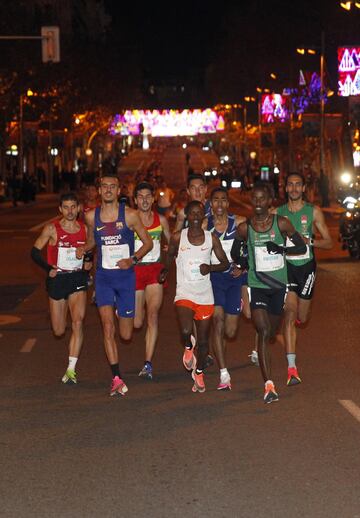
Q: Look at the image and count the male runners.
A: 8